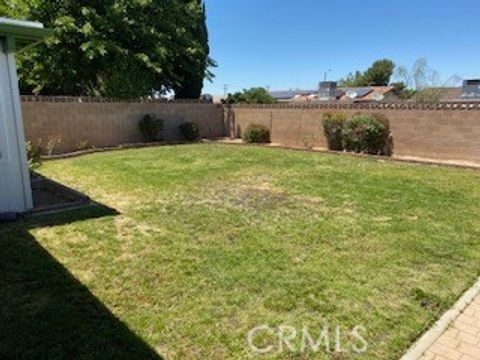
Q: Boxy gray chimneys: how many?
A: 2